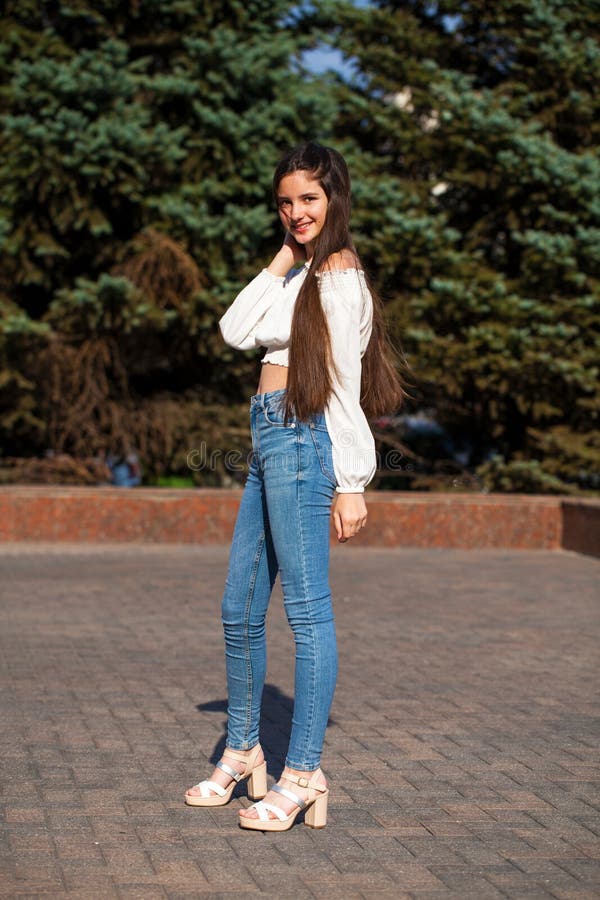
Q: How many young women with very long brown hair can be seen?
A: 1